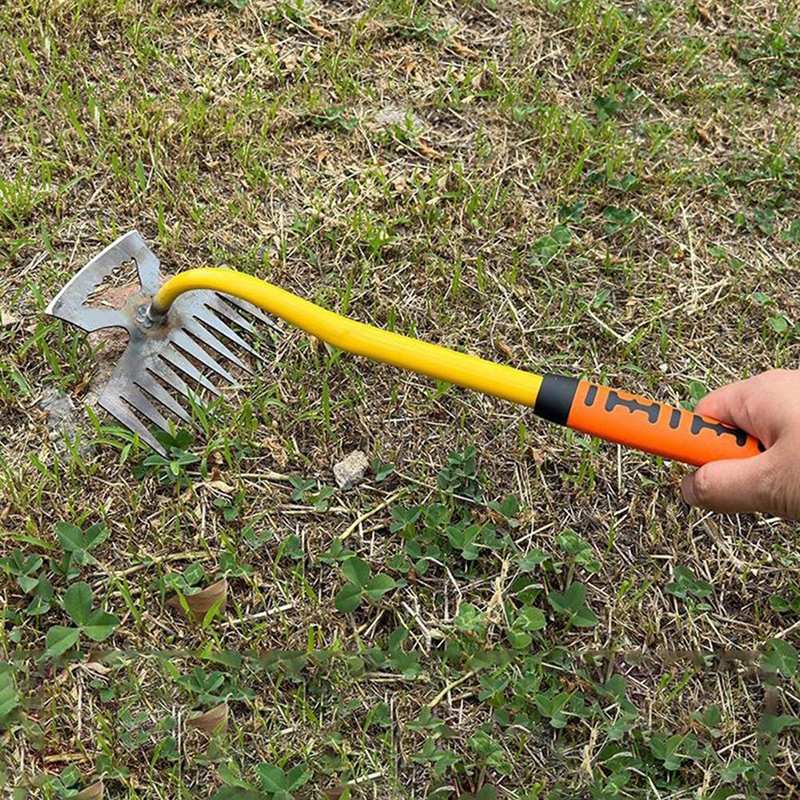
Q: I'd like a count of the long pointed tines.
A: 10